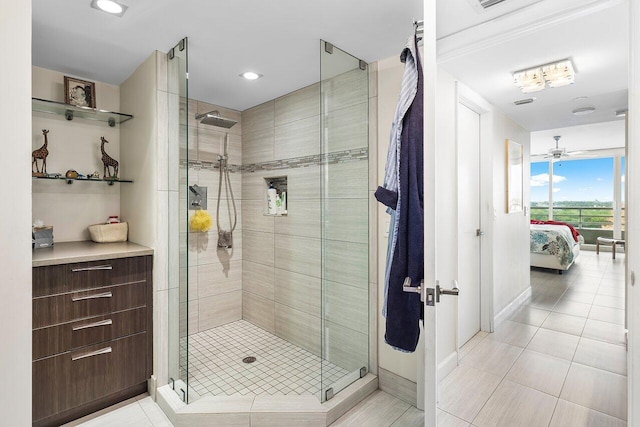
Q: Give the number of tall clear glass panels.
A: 2